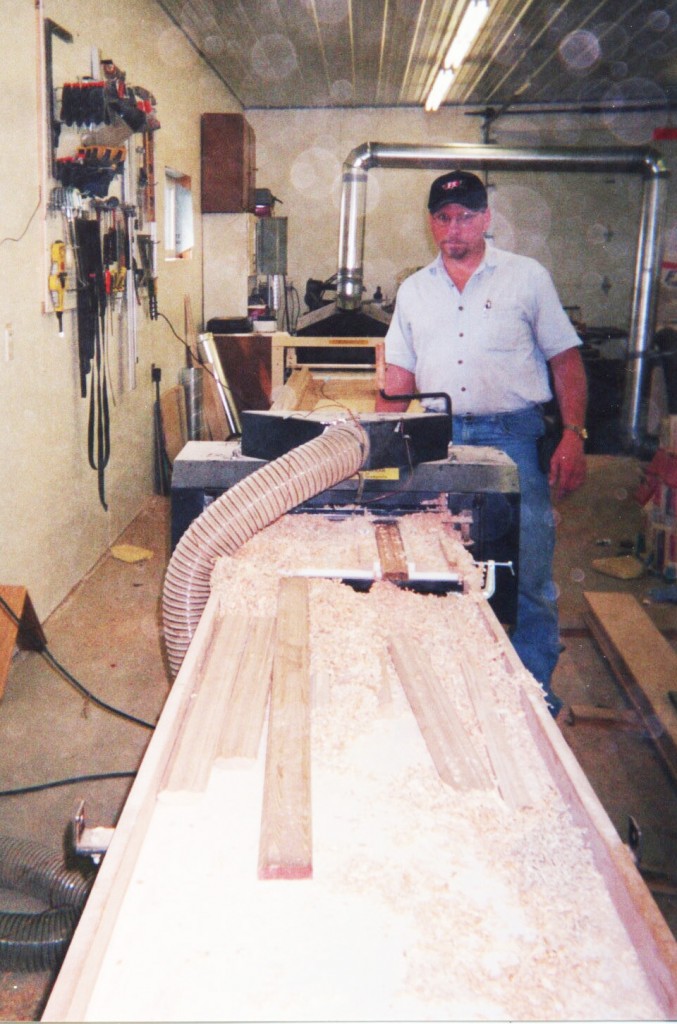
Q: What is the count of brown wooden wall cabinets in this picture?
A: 1